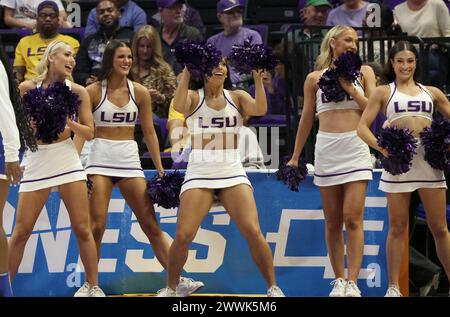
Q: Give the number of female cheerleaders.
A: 5